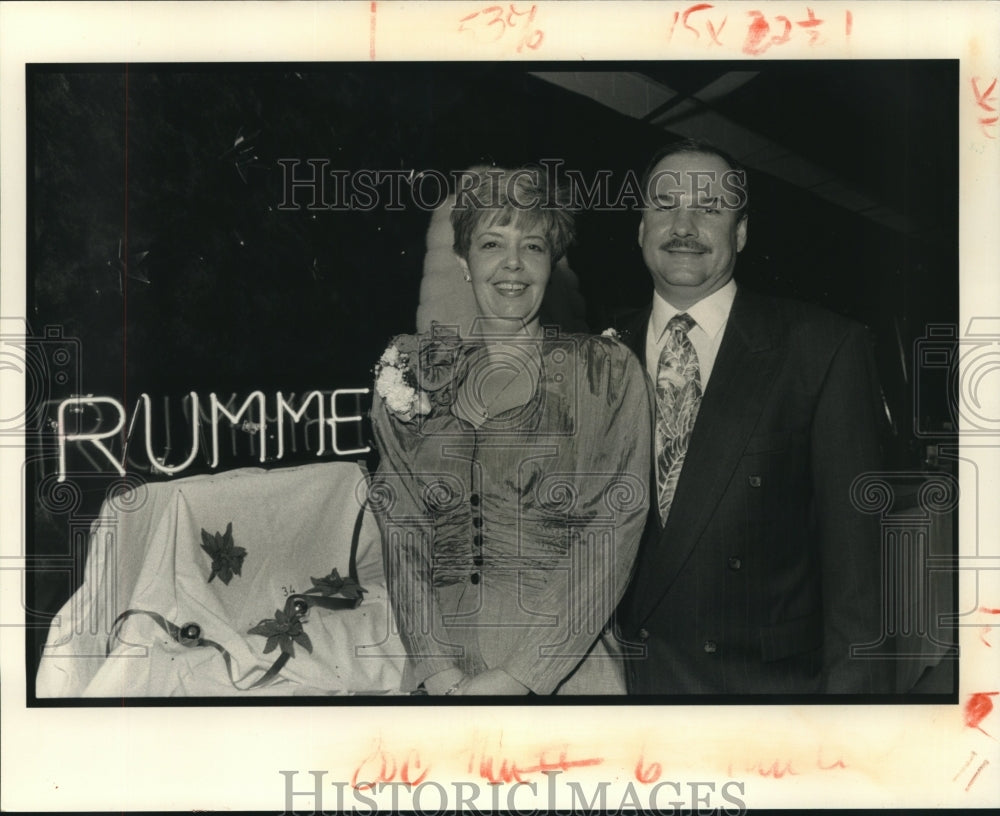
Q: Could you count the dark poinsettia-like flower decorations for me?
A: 3